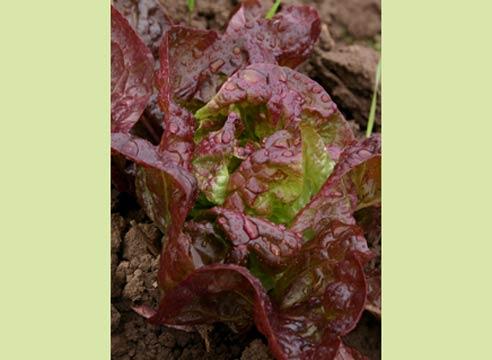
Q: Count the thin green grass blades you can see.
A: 3